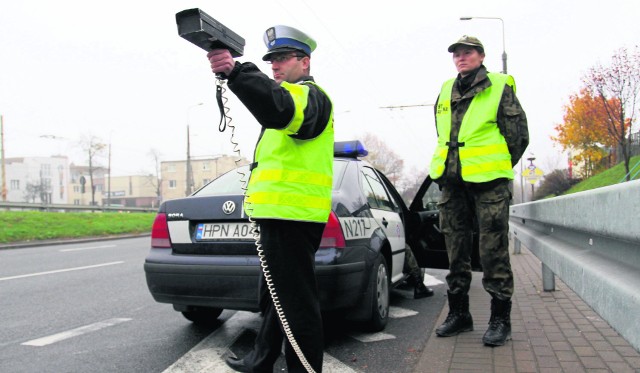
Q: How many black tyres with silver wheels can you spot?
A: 1